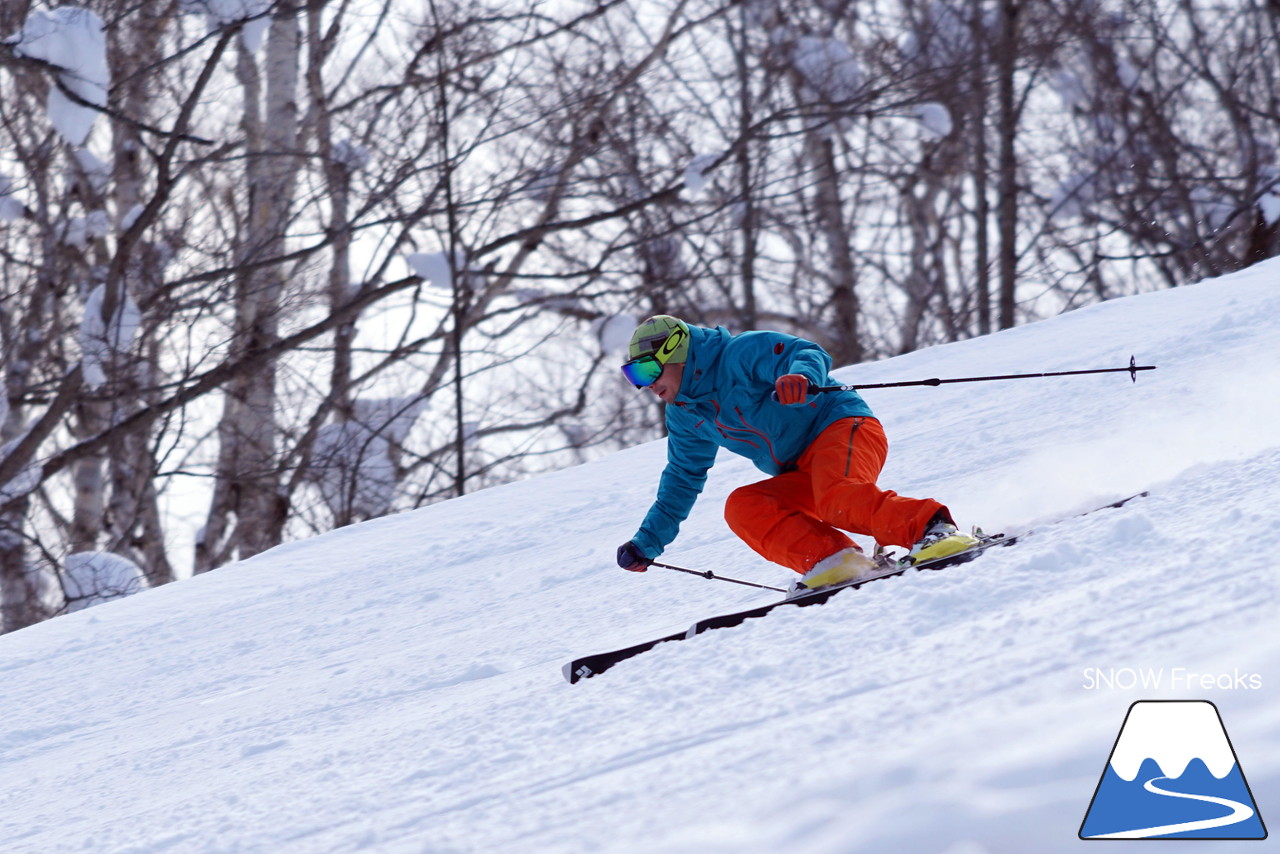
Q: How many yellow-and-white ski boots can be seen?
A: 2